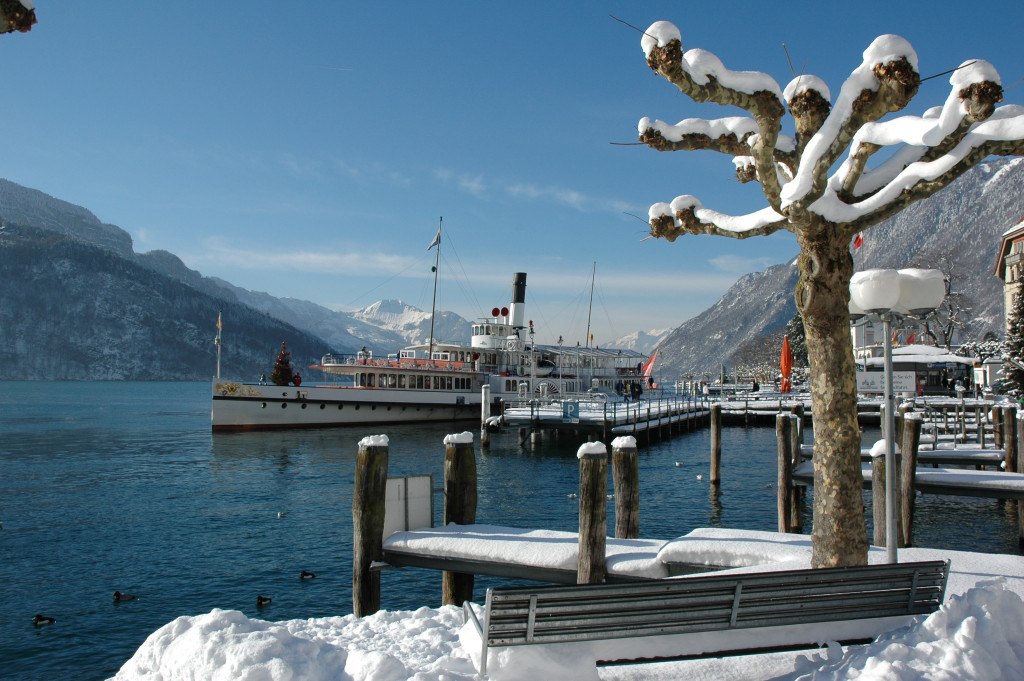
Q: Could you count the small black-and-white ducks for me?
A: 4